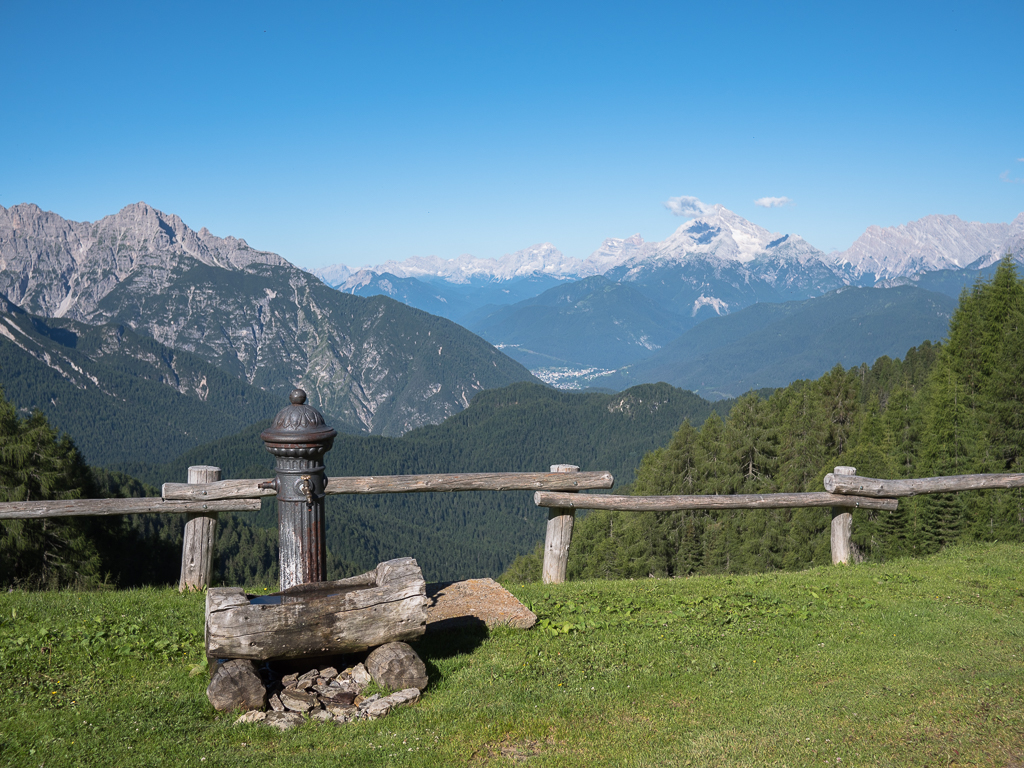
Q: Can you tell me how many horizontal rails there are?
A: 4